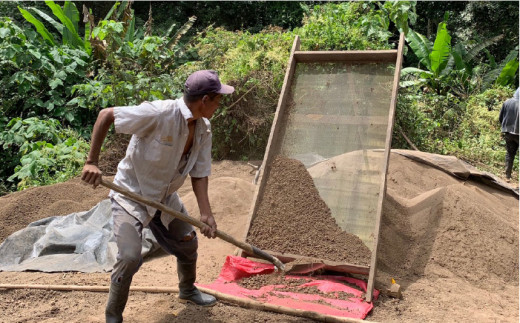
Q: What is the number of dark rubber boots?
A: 2